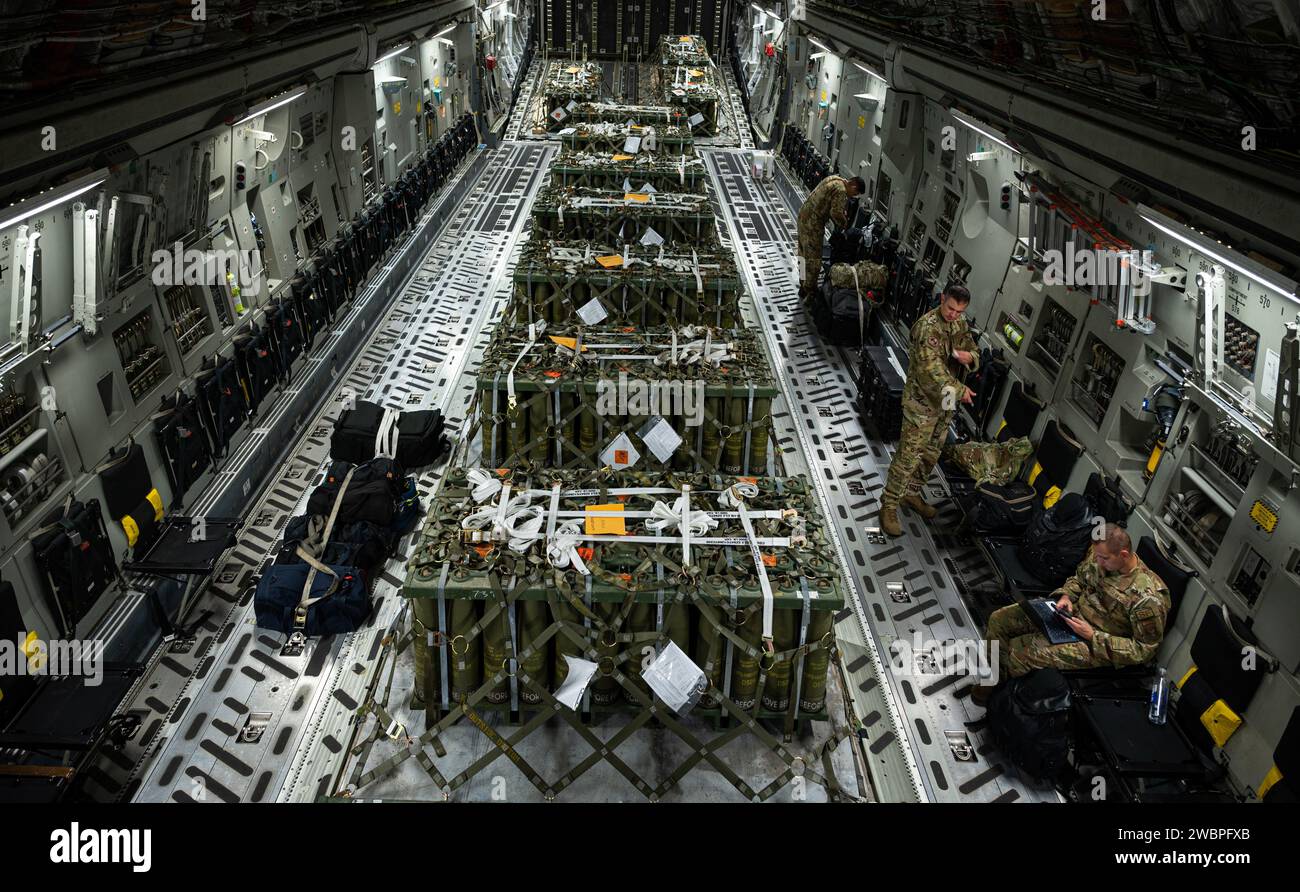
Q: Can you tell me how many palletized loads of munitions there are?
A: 10